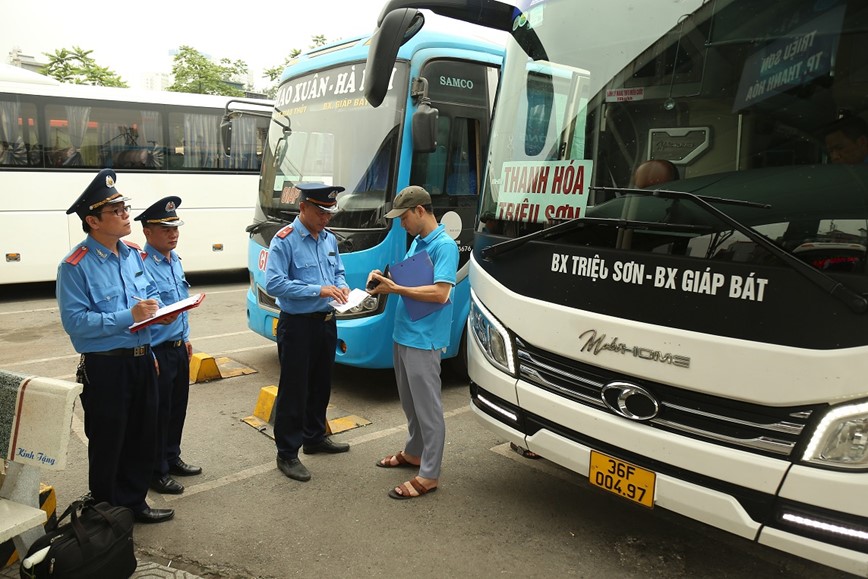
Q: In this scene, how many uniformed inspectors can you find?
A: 3